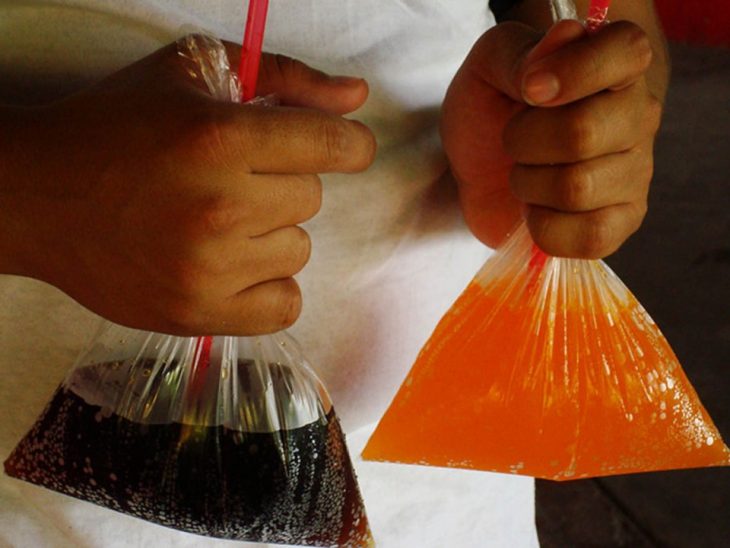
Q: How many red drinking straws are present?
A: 2